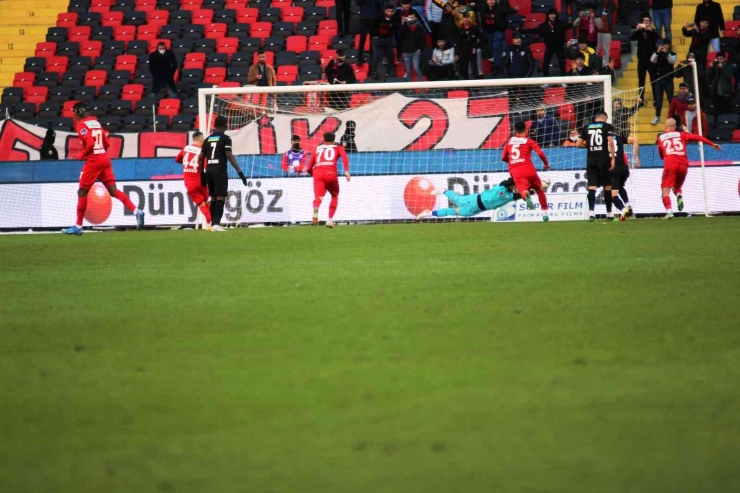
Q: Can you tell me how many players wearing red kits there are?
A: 5